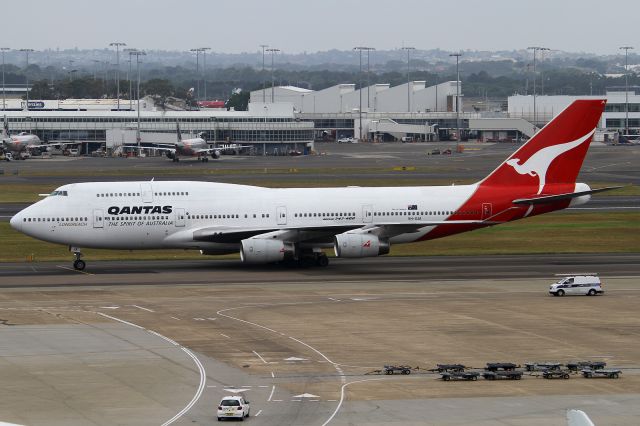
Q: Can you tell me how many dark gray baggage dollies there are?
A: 9